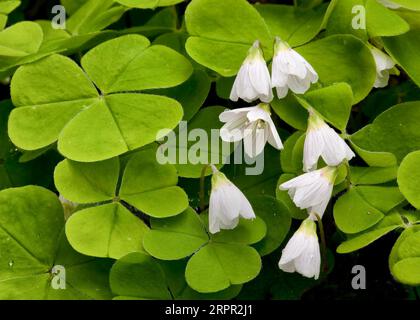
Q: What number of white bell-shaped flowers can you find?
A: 8